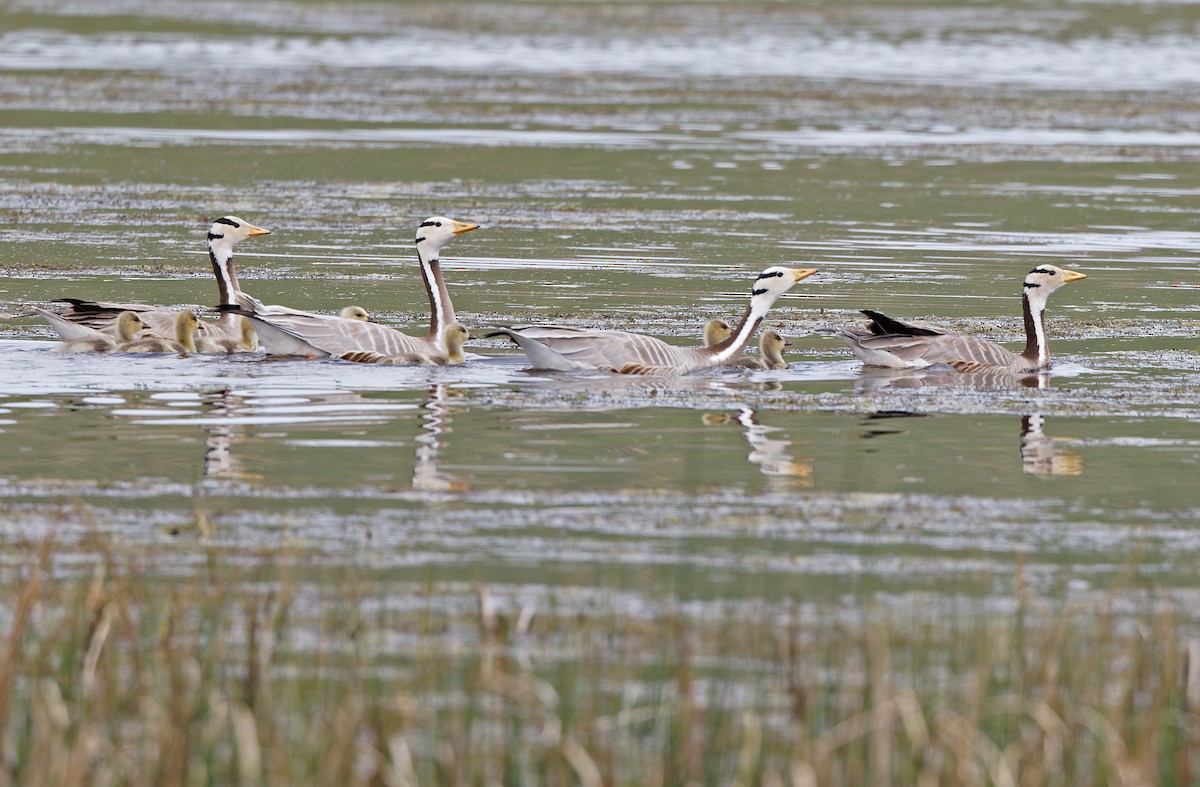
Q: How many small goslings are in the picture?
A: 7